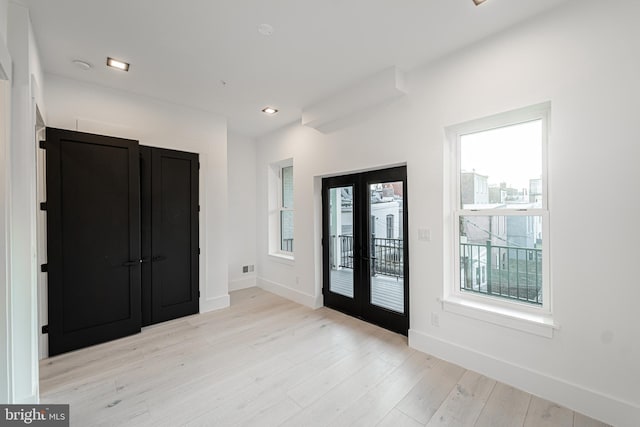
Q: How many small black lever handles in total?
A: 4